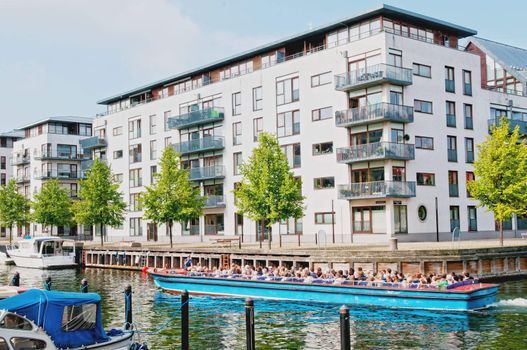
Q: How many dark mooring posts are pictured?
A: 7